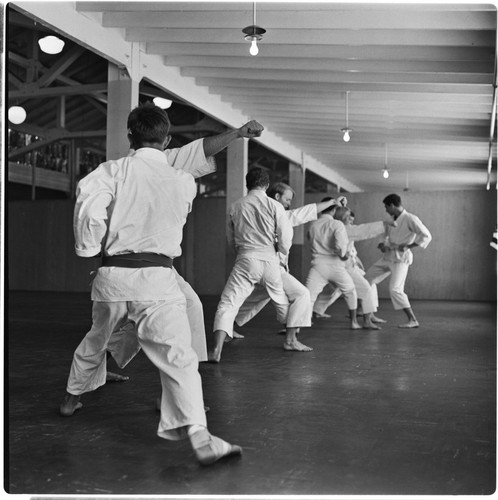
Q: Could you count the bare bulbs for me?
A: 3